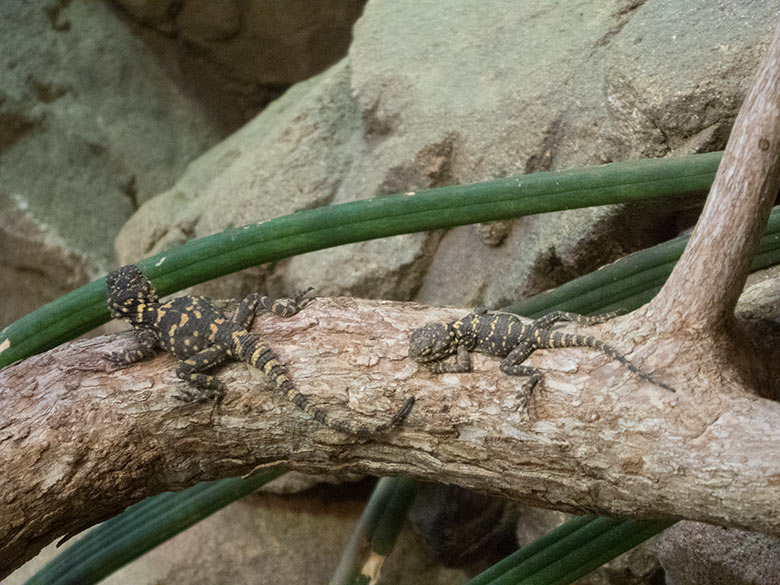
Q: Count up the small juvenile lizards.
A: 2